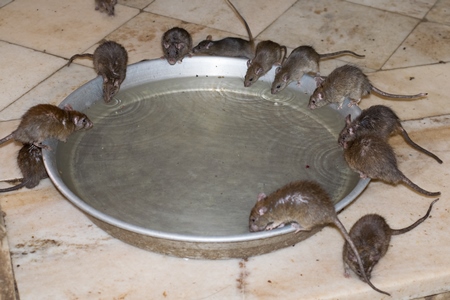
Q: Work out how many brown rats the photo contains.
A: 13